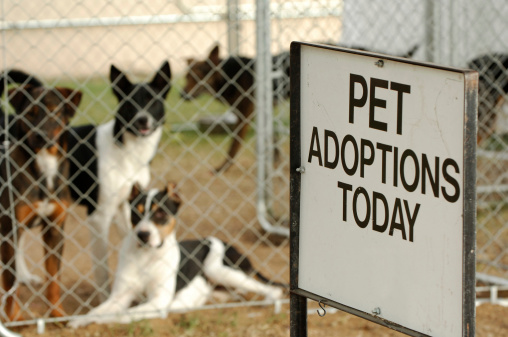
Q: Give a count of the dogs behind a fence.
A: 5